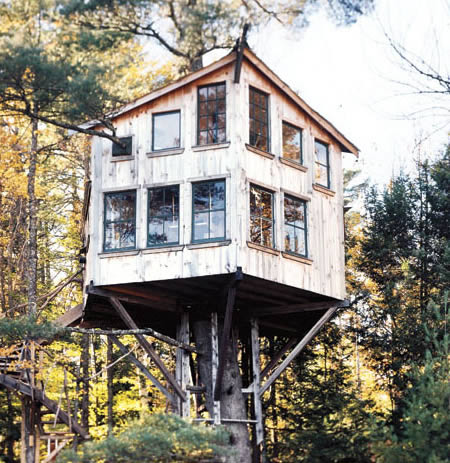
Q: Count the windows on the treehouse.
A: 11